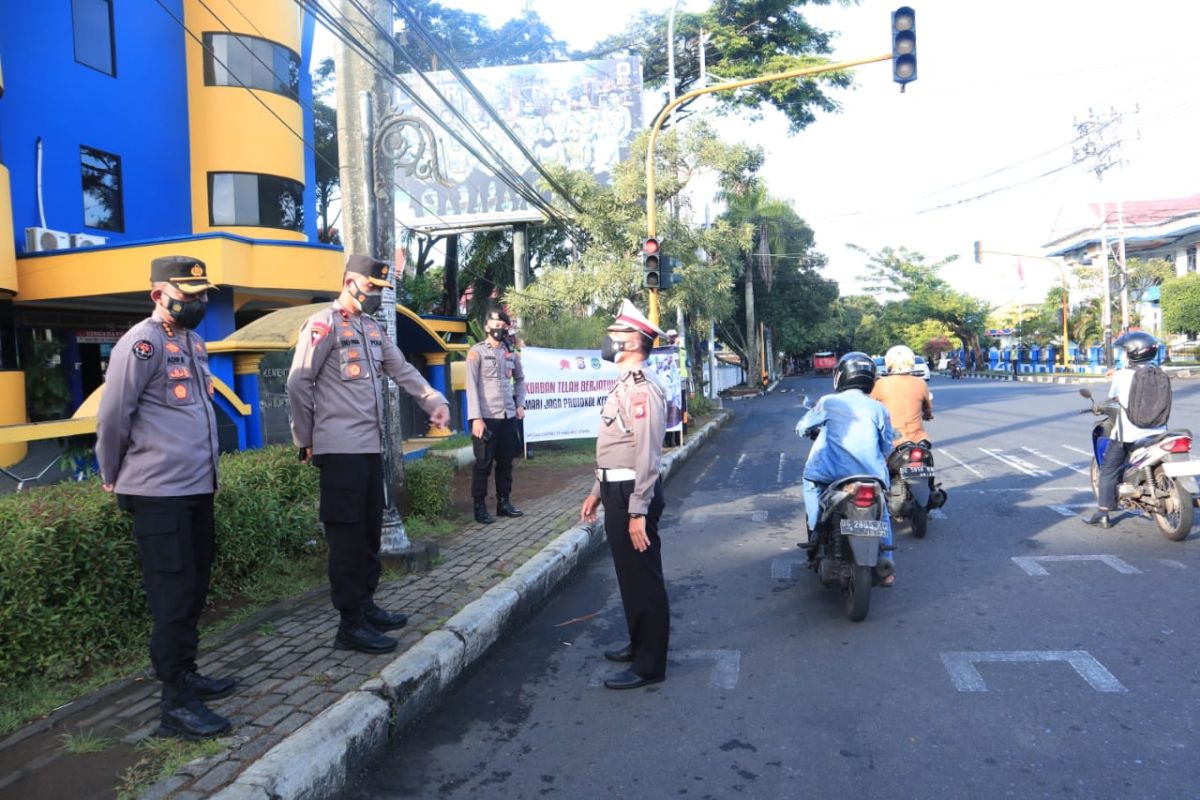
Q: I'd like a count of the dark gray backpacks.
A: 1